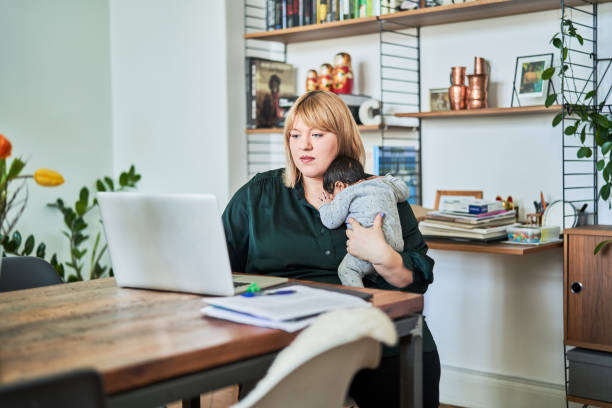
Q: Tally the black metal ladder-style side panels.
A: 3